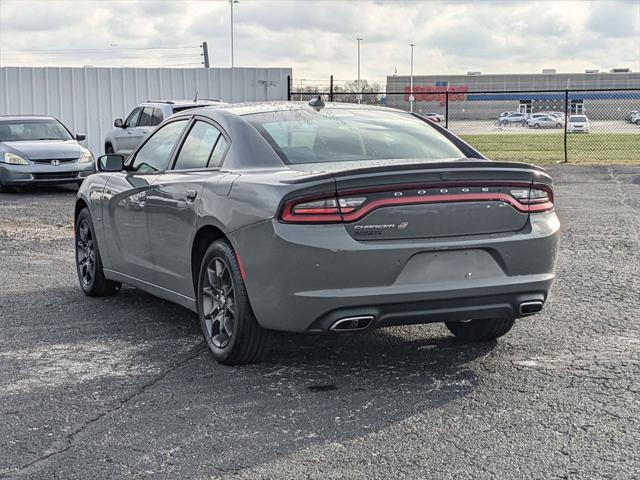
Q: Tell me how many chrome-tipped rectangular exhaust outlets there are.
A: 2